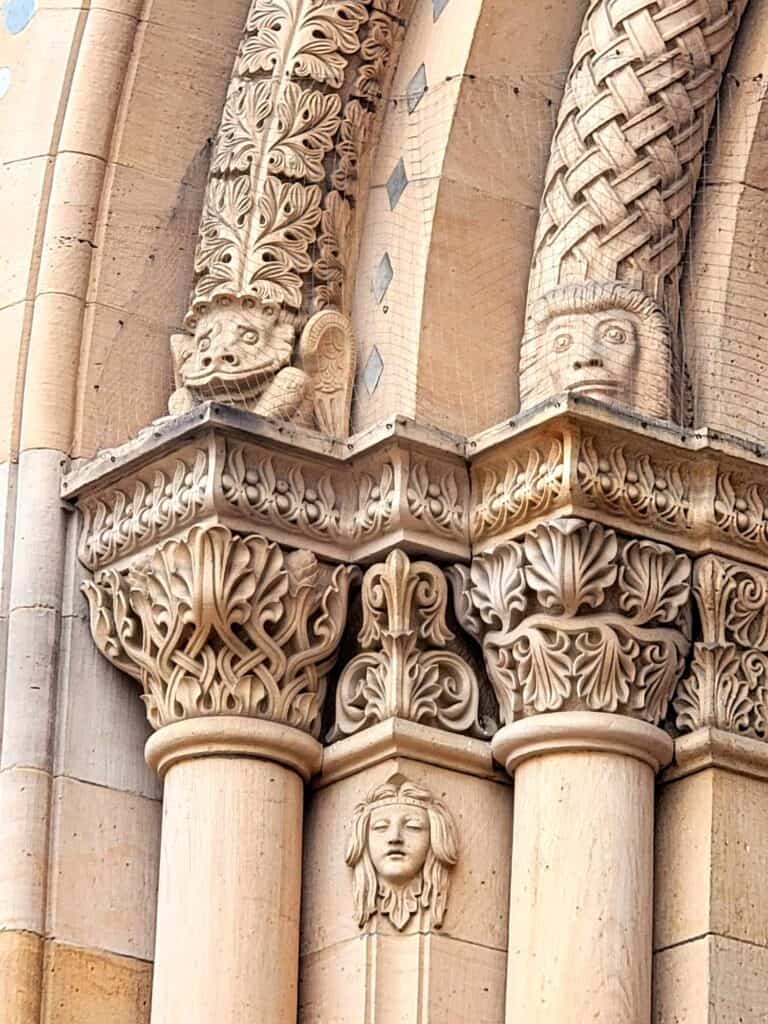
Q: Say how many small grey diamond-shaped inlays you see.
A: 5